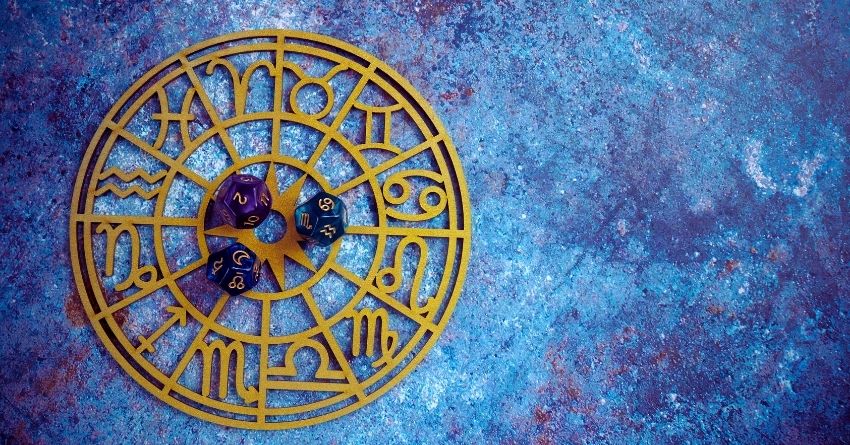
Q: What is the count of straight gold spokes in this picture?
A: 12